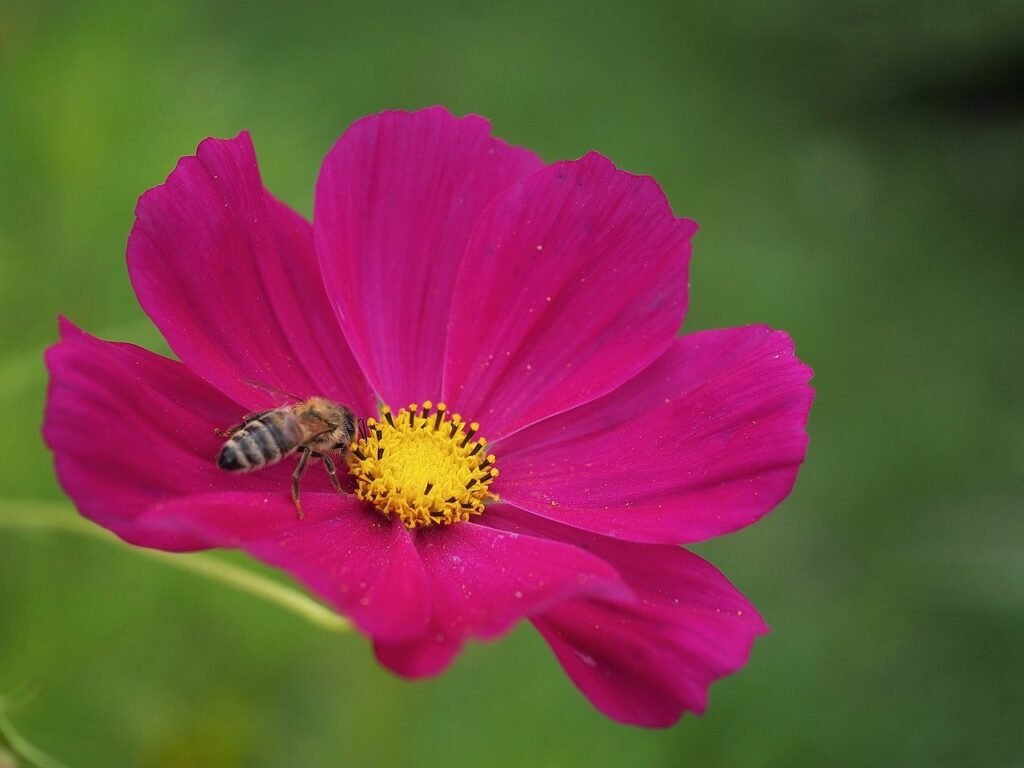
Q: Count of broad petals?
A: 8